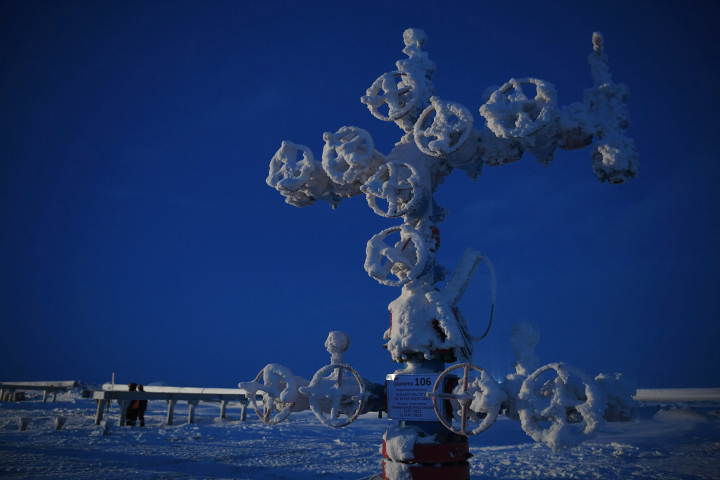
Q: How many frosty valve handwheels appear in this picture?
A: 11